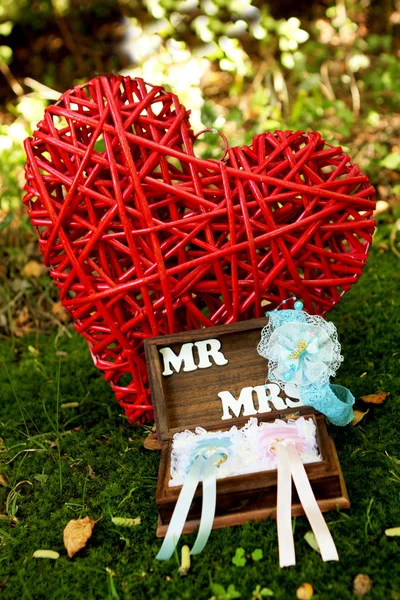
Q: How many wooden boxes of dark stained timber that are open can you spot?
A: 1